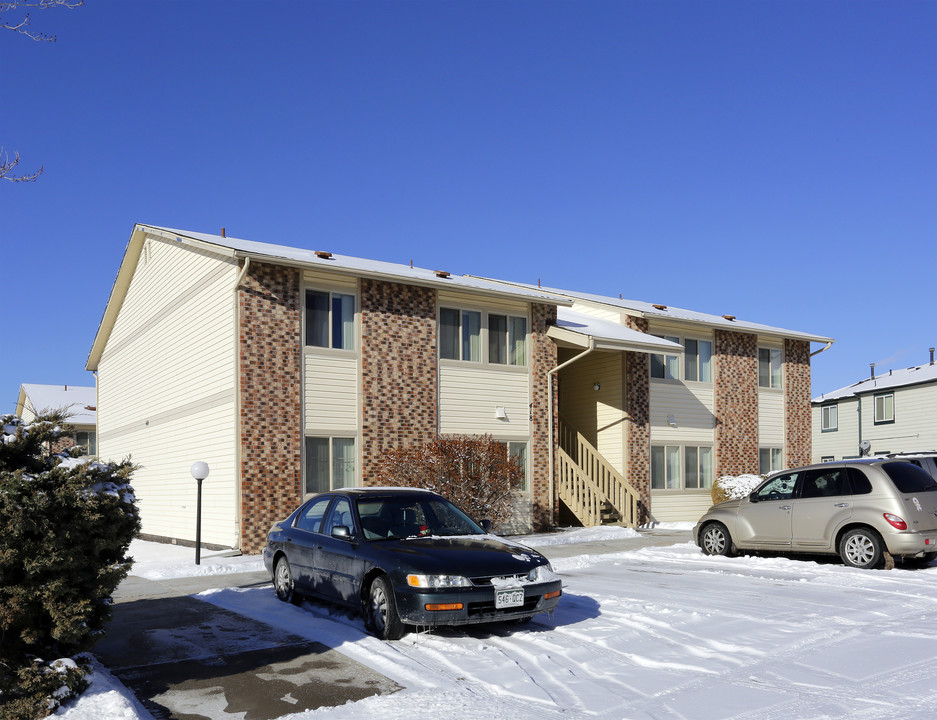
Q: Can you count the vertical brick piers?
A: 6